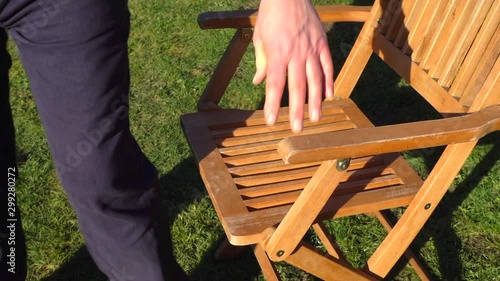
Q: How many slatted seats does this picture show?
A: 1